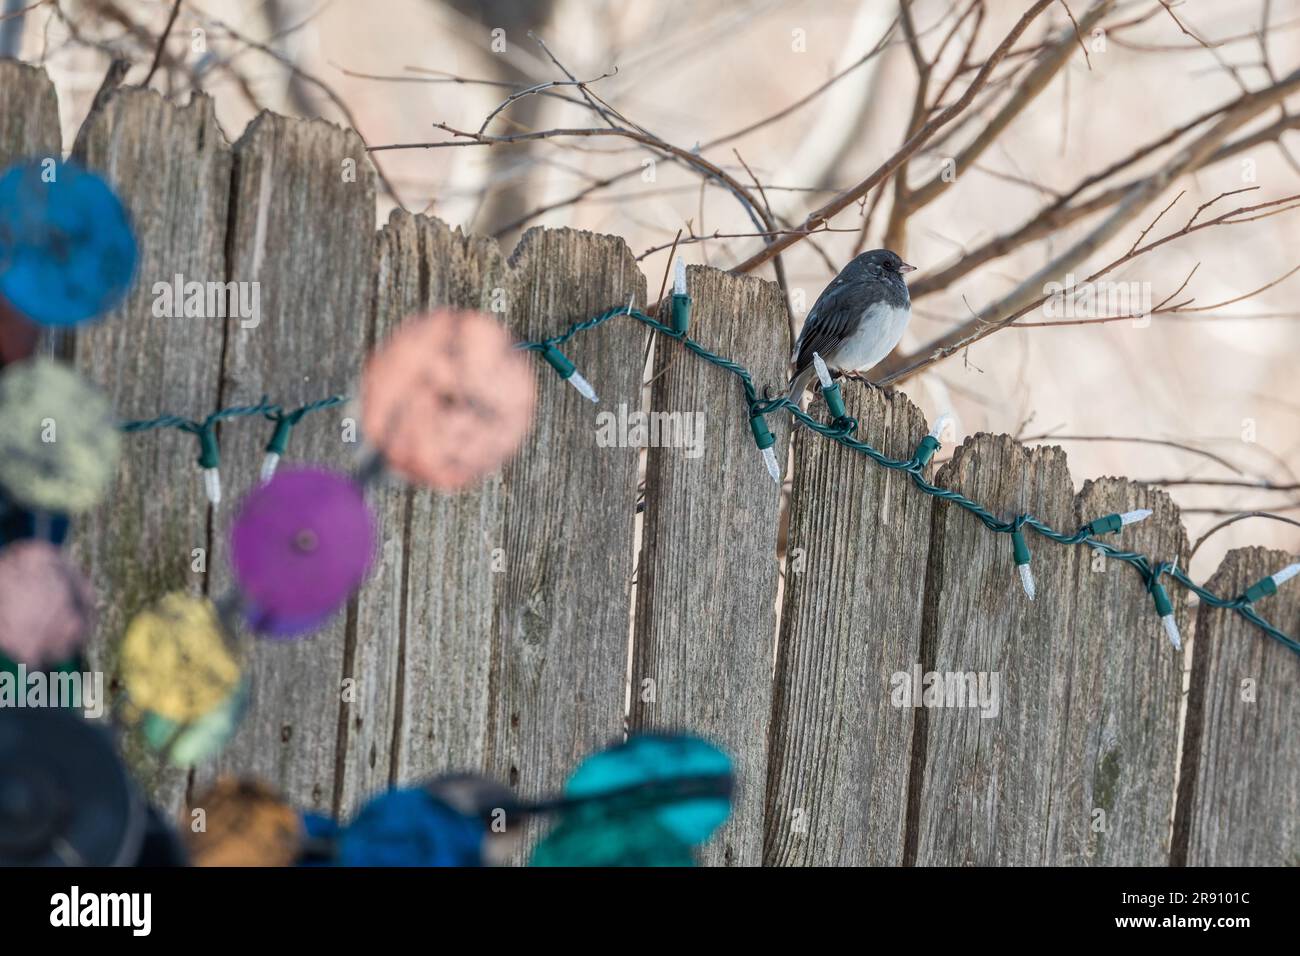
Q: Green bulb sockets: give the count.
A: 11